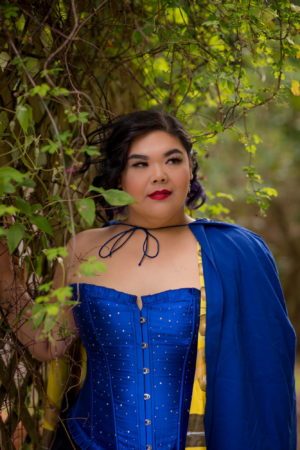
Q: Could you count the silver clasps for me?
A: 6